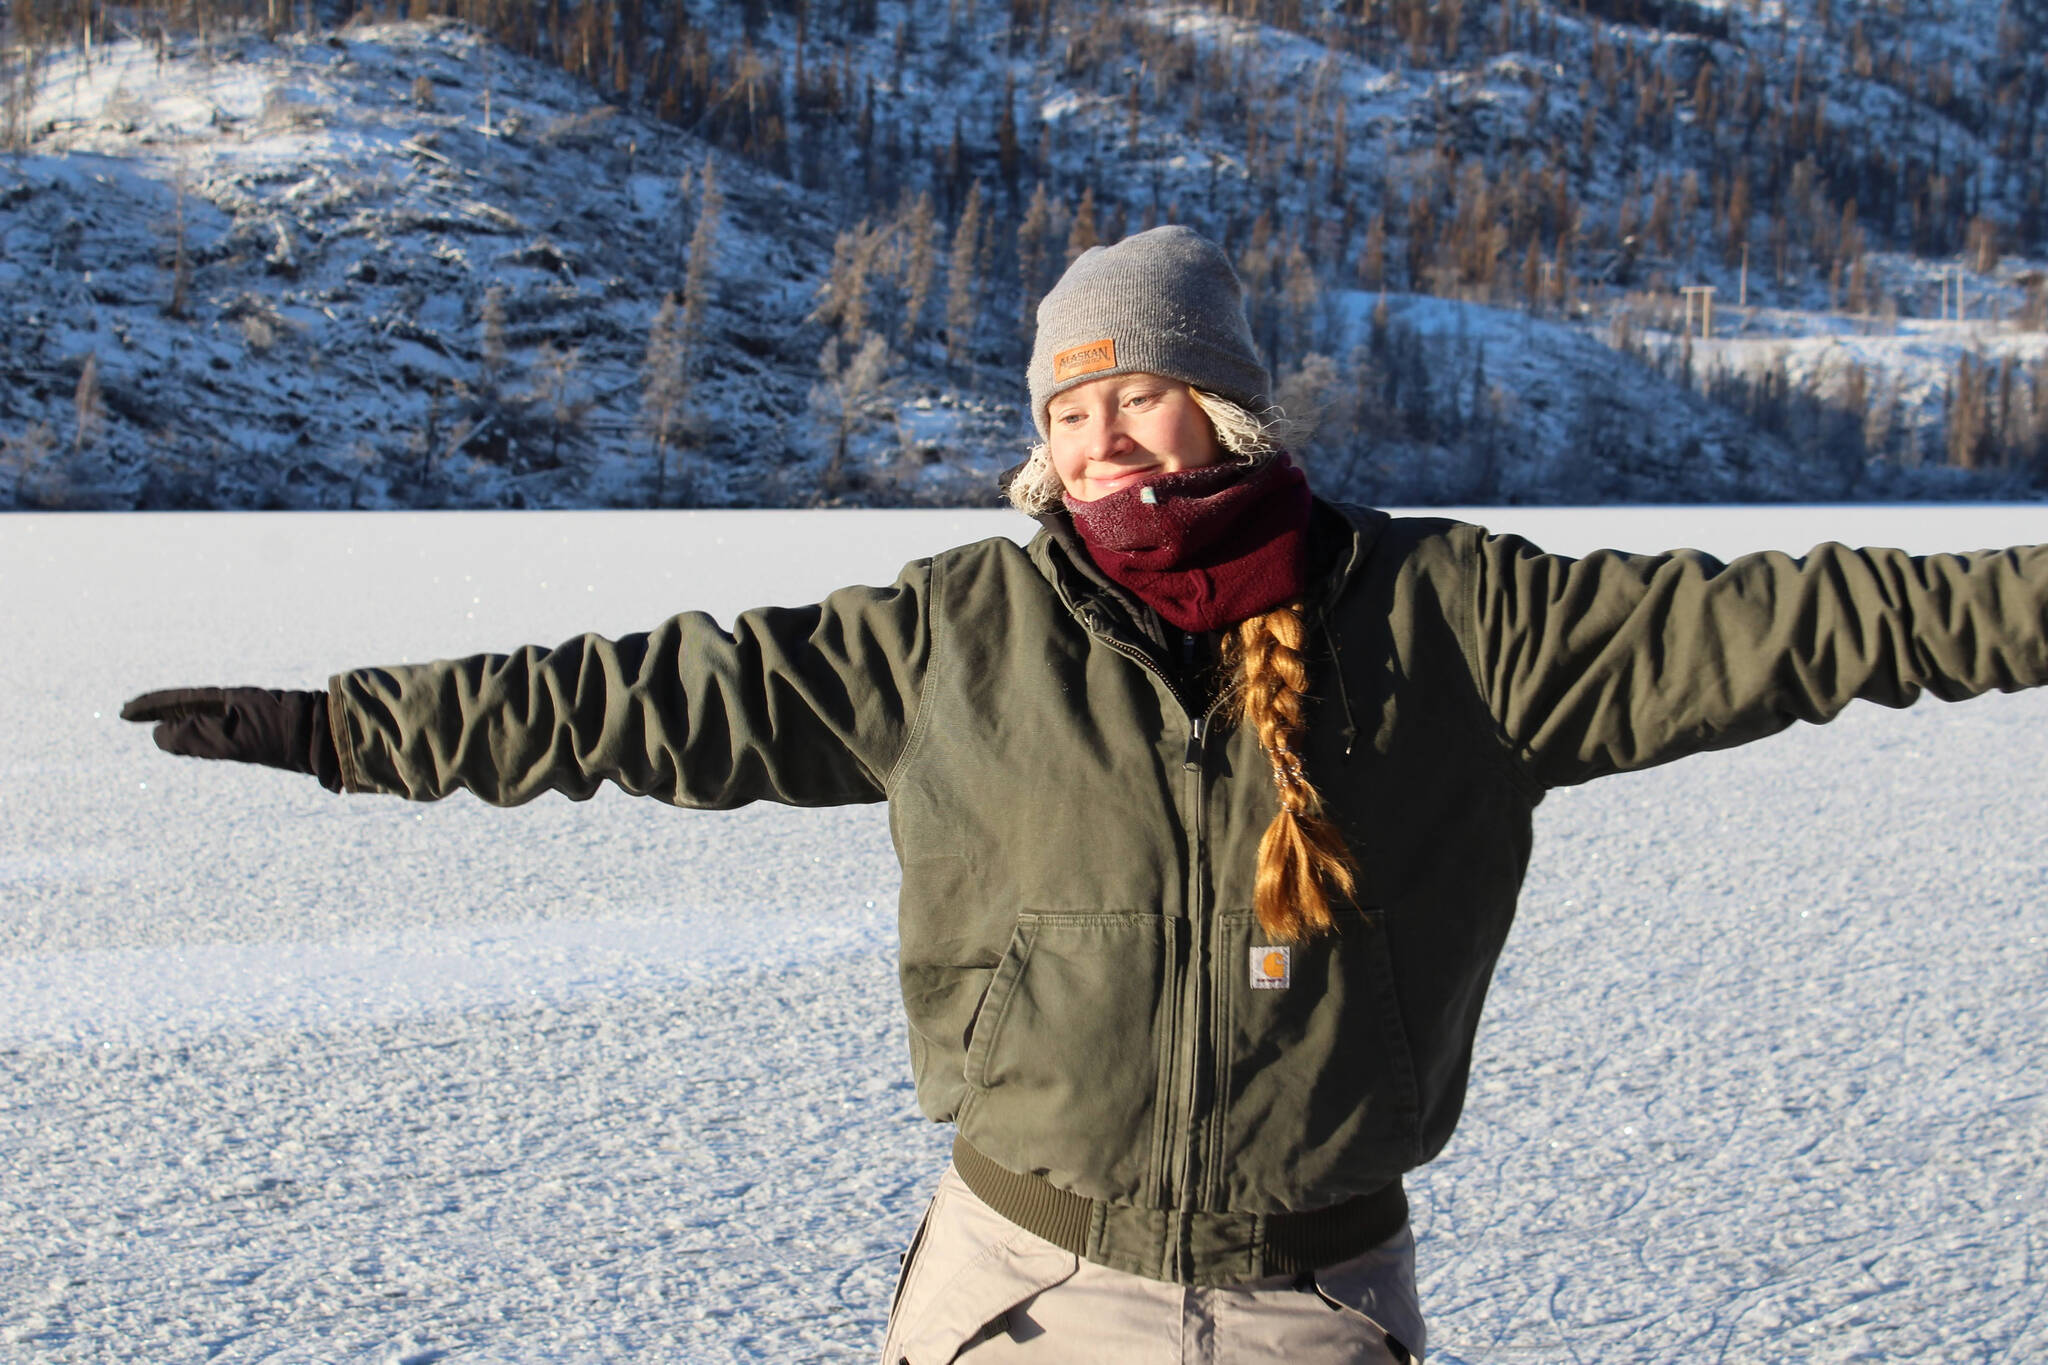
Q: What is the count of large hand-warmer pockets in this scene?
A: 2